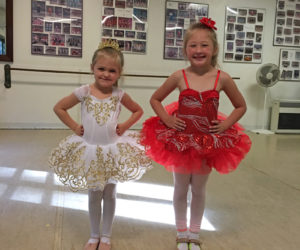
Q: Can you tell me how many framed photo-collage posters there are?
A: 6